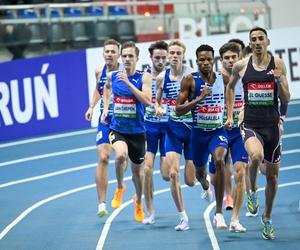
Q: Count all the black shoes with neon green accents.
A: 2